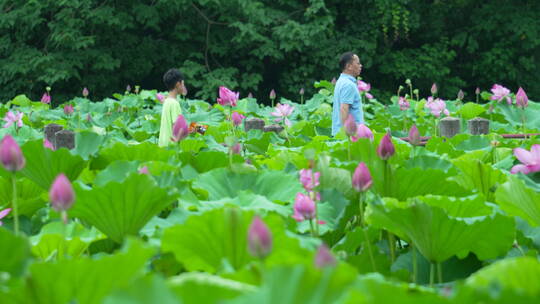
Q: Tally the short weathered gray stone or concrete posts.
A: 6